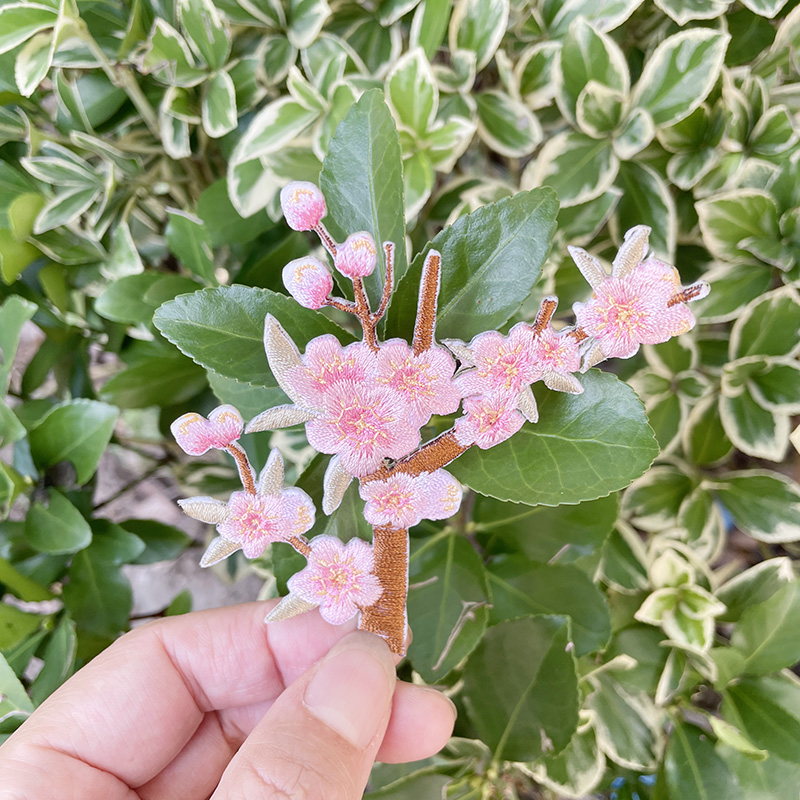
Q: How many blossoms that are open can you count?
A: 10